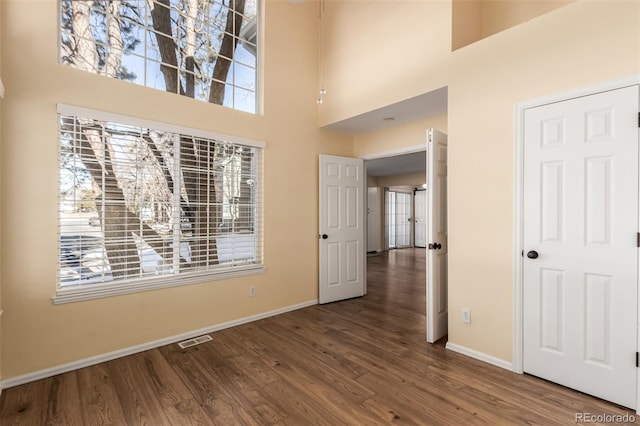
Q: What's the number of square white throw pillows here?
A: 0